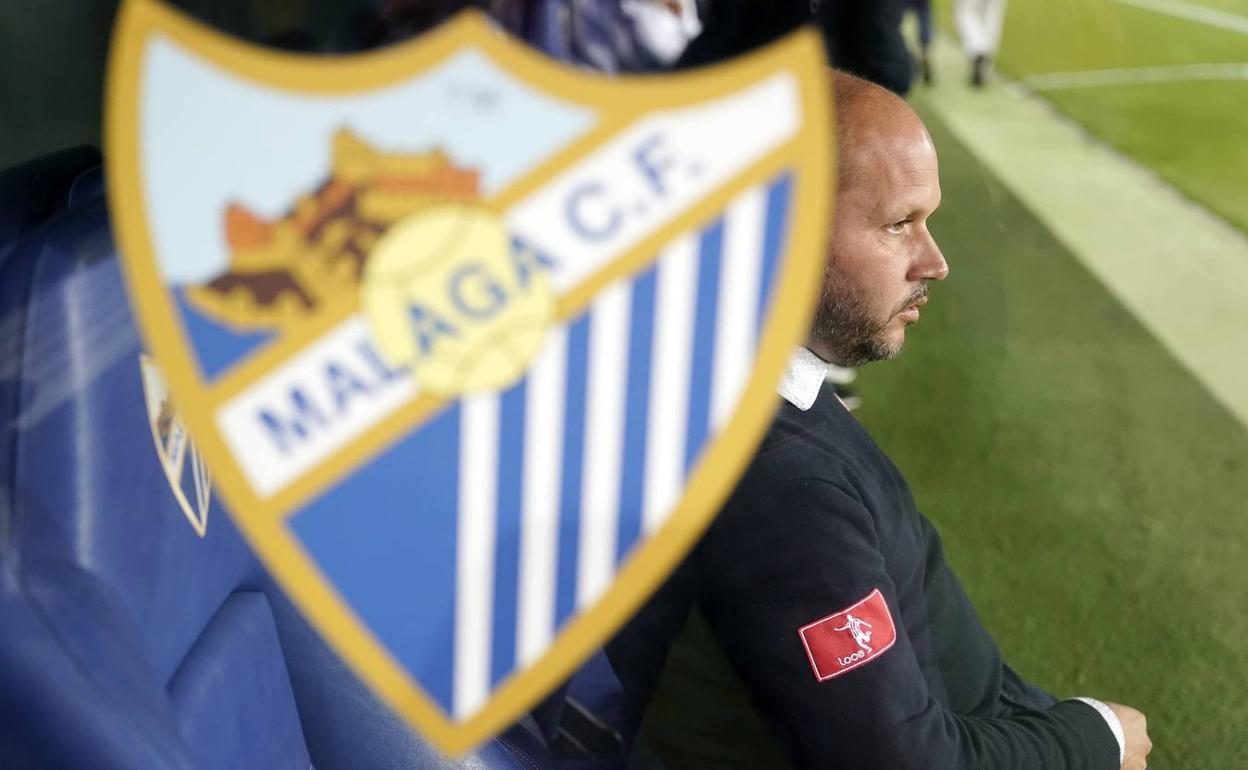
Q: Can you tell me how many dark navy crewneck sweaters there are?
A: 1